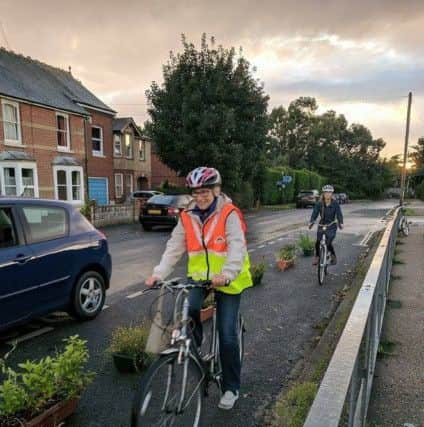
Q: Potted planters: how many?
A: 6